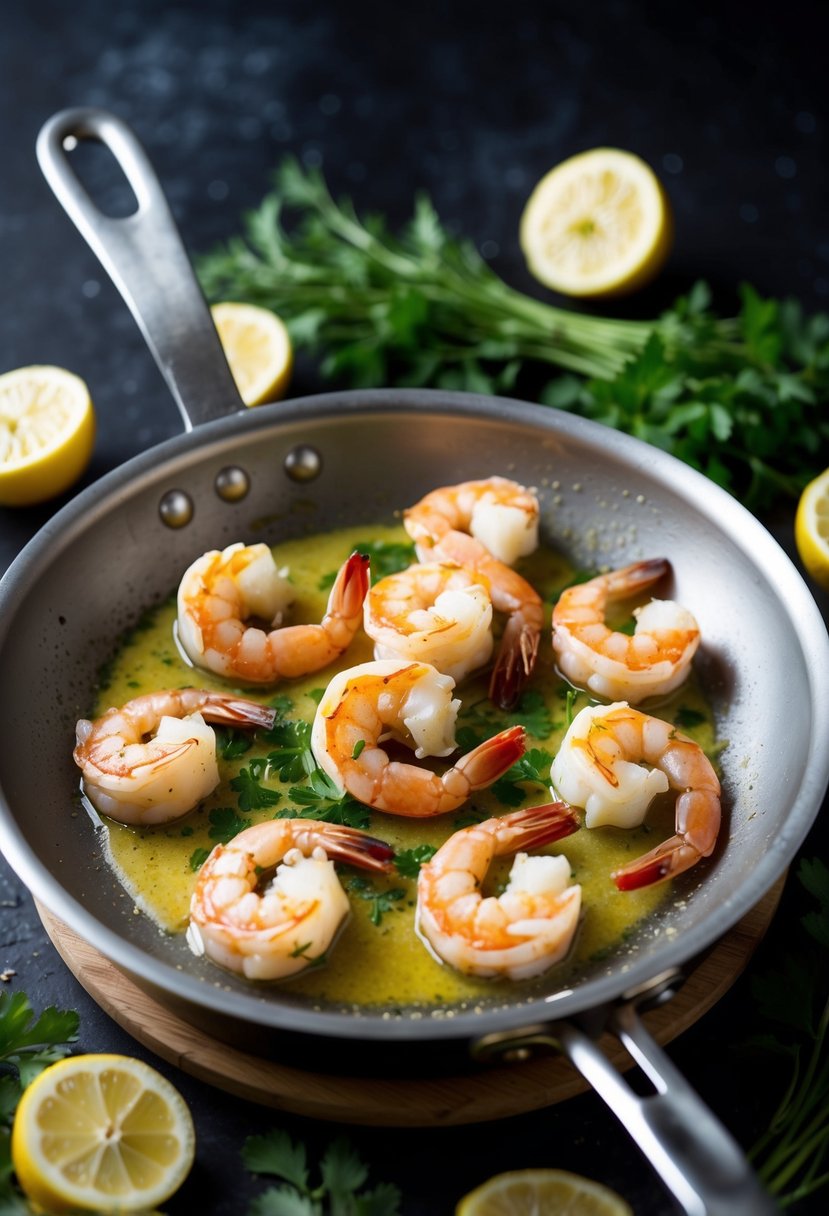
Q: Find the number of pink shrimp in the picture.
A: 9